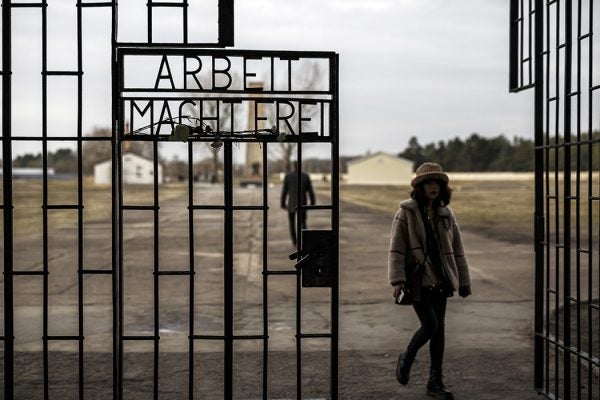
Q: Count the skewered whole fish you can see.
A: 0